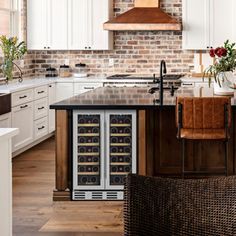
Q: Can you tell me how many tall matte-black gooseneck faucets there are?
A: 1